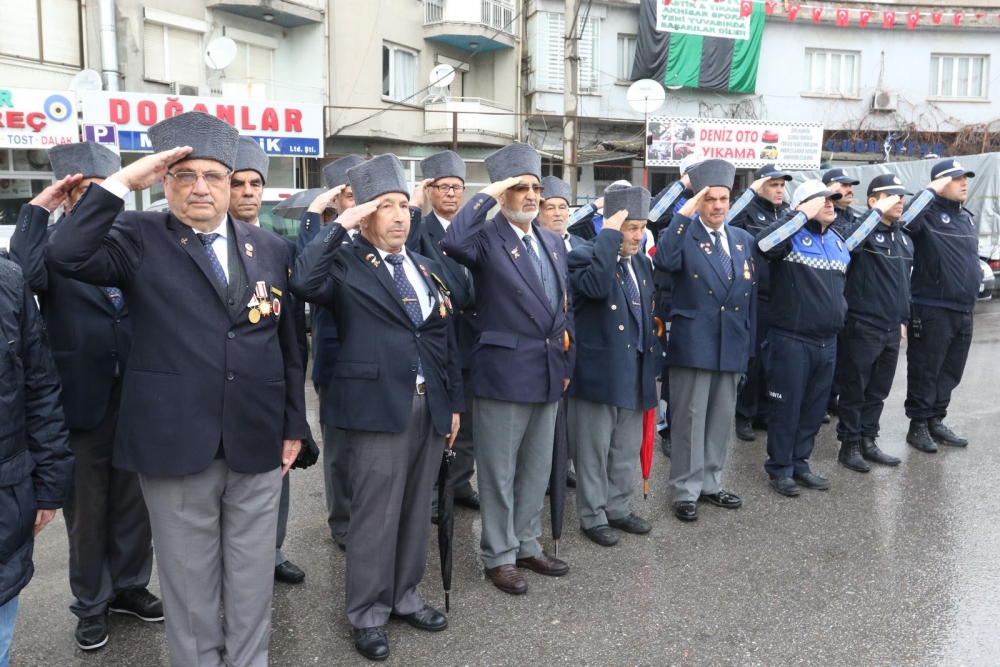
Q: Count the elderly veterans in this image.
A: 10